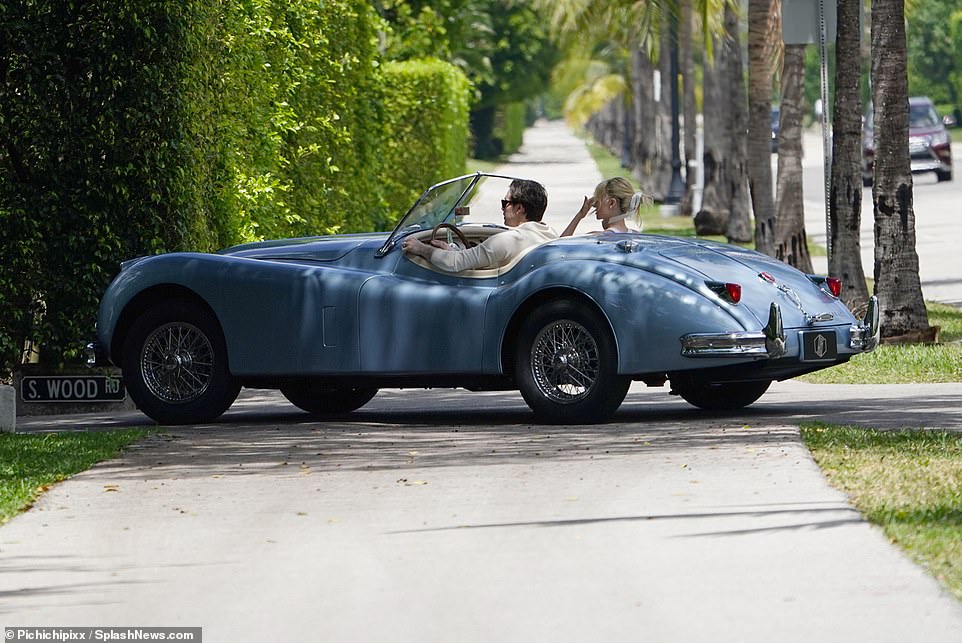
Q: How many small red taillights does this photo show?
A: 2